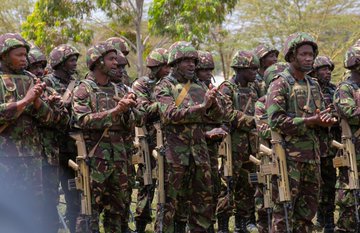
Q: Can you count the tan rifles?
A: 7